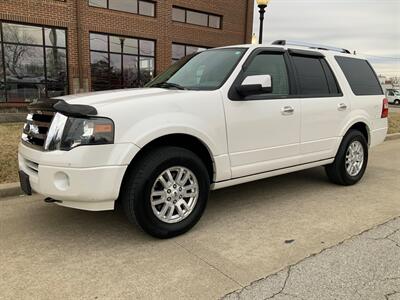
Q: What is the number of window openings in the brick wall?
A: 5